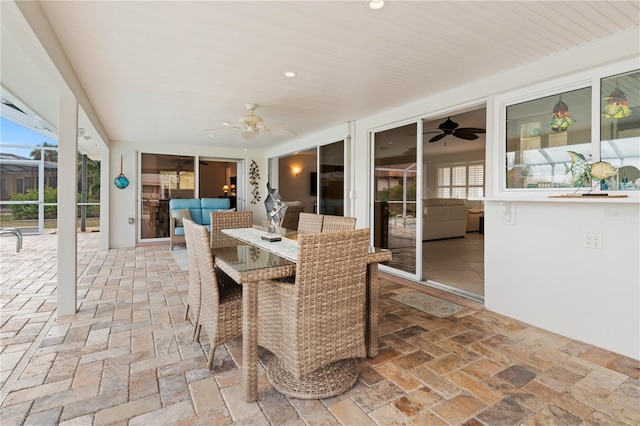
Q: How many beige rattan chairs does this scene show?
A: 6